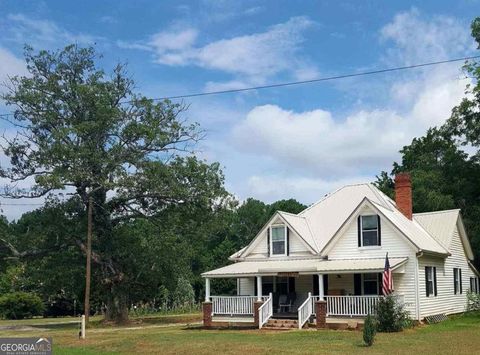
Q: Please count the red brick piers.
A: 3